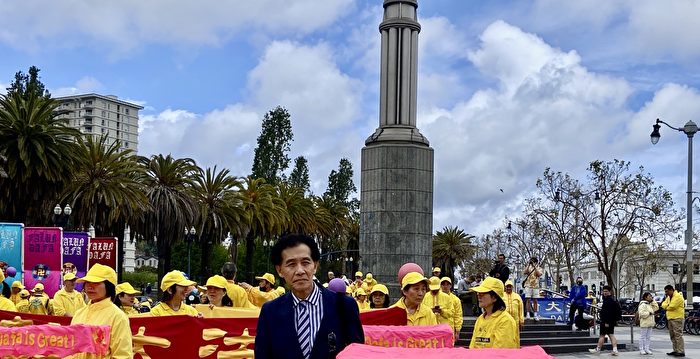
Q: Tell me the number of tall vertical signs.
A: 4